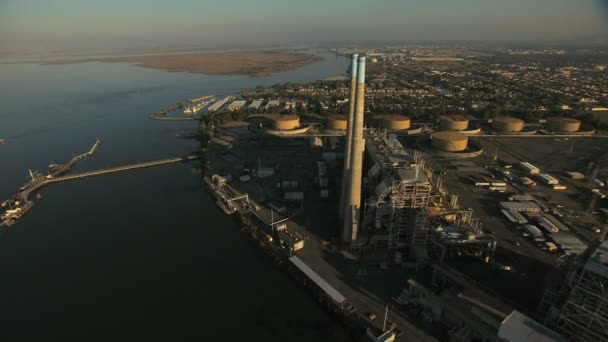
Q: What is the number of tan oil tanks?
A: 7